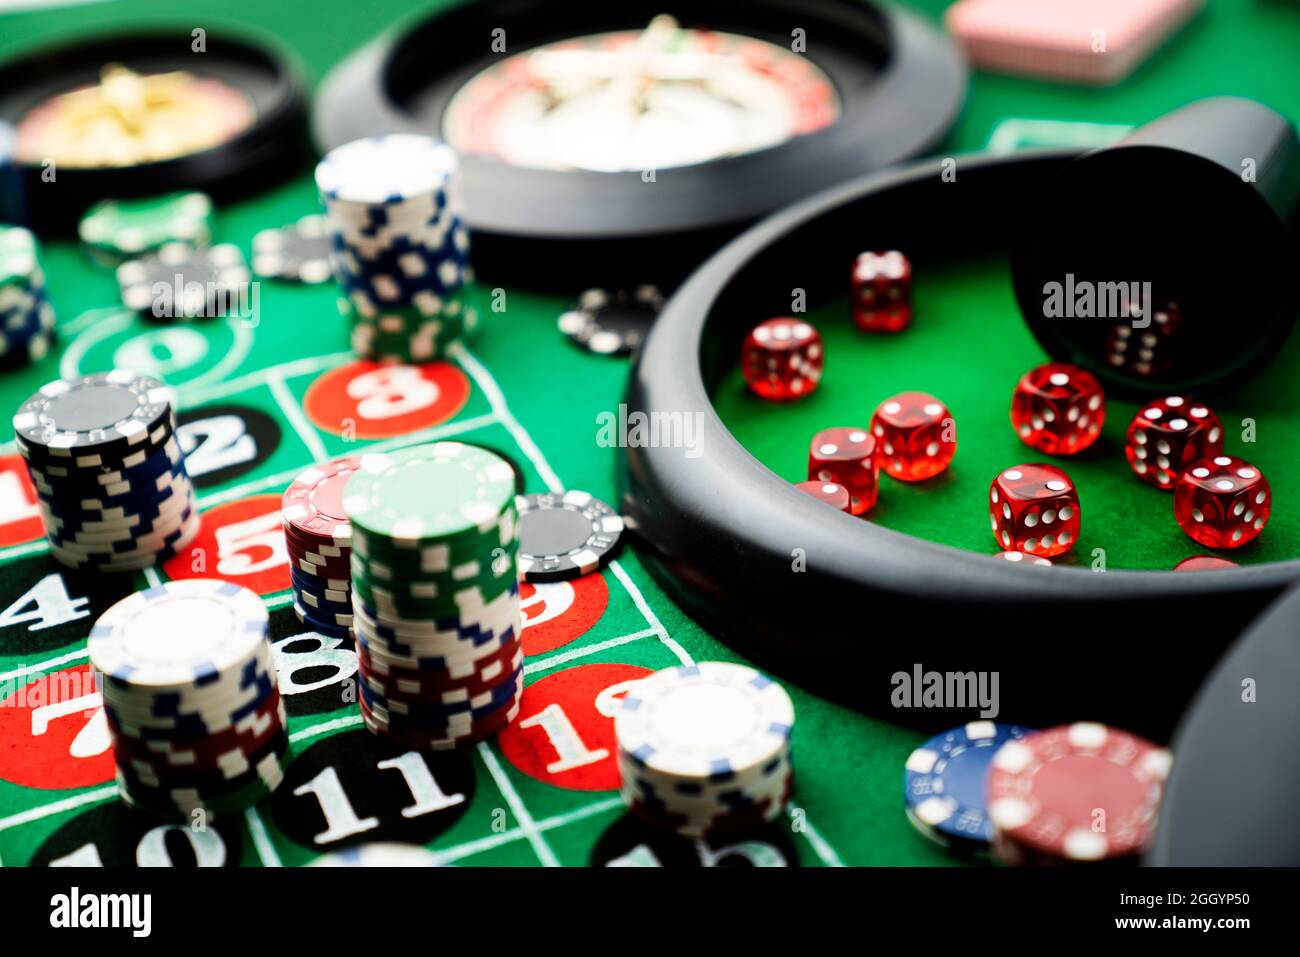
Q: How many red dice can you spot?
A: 12